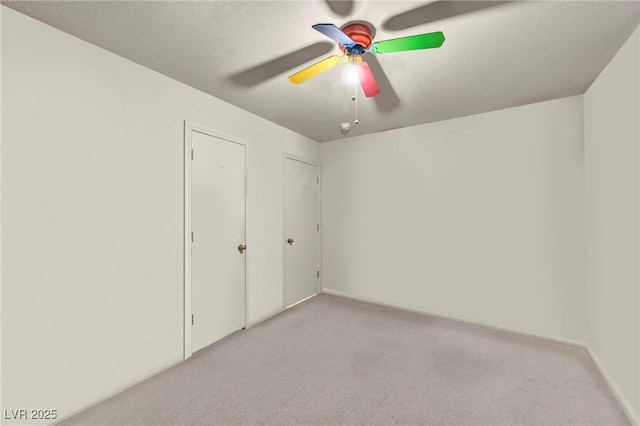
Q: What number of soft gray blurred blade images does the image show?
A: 4